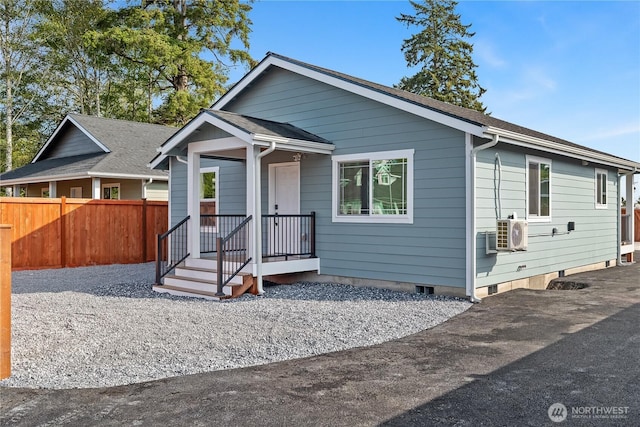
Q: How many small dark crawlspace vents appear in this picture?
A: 4